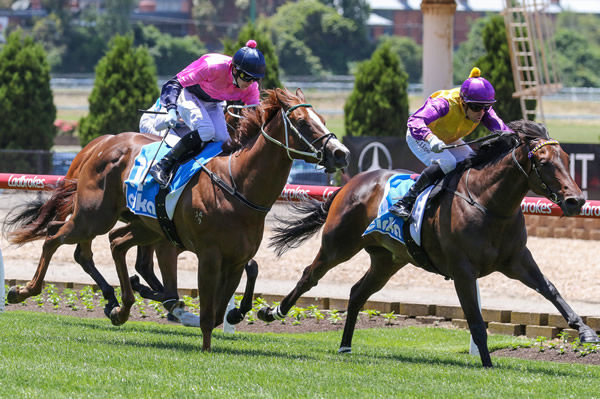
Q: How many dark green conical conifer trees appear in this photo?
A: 5